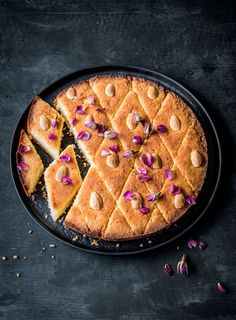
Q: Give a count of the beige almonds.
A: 14